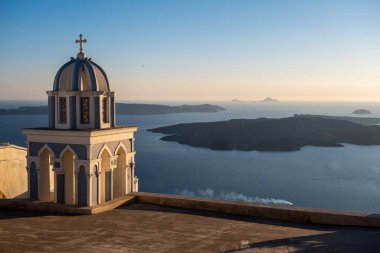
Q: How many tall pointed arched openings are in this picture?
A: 4